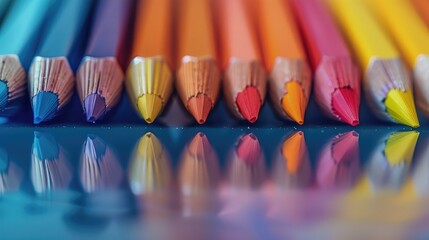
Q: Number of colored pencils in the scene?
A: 10